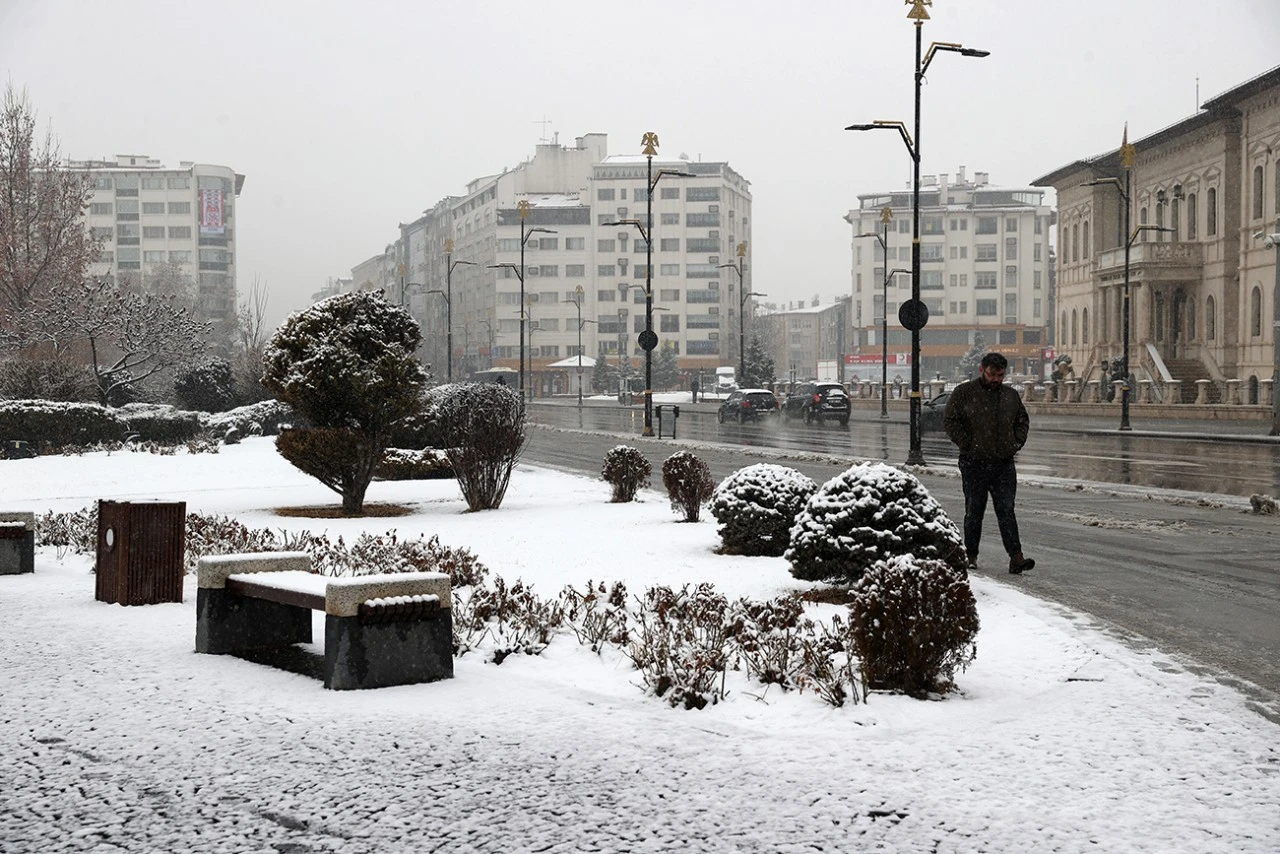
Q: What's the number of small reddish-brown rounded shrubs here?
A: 3